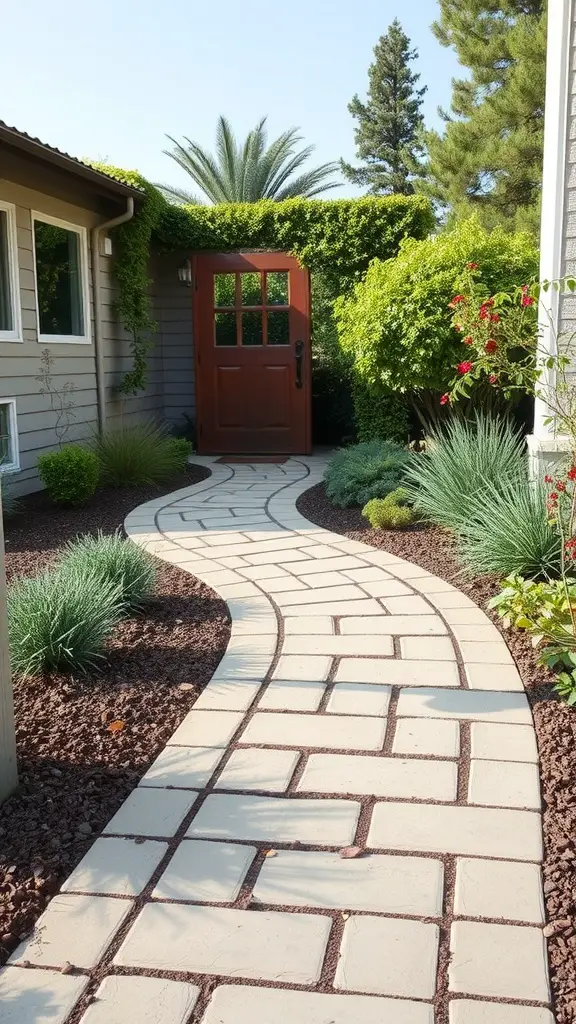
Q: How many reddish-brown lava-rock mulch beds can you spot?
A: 2